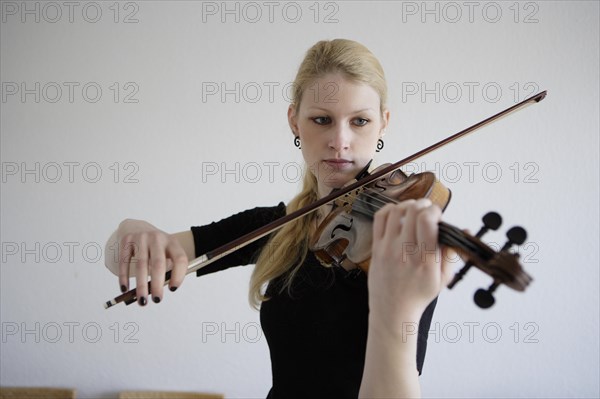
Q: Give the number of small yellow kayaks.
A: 0